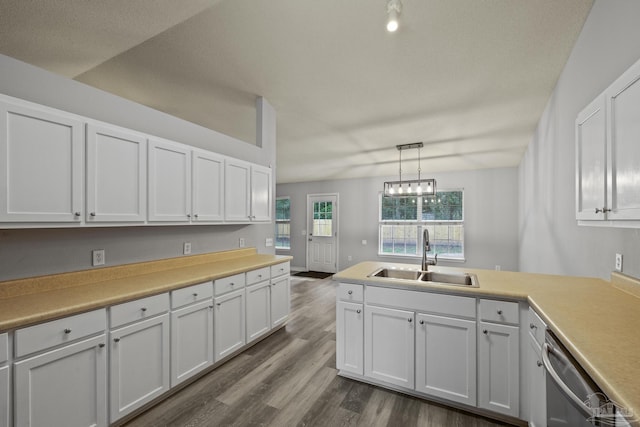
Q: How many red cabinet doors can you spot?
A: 0